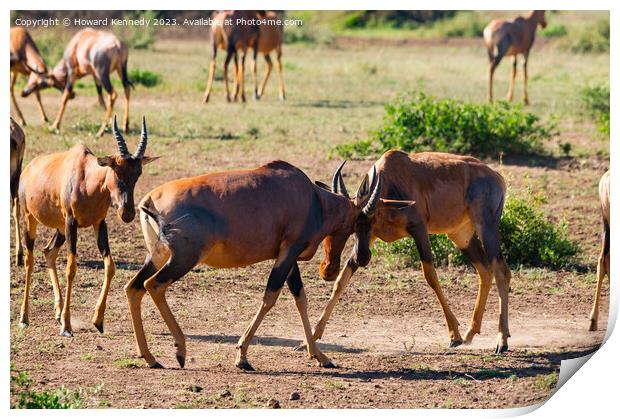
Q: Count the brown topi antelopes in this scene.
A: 10